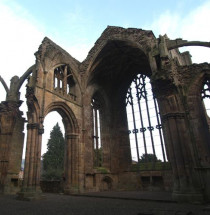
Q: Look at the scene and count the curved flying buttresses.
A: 3